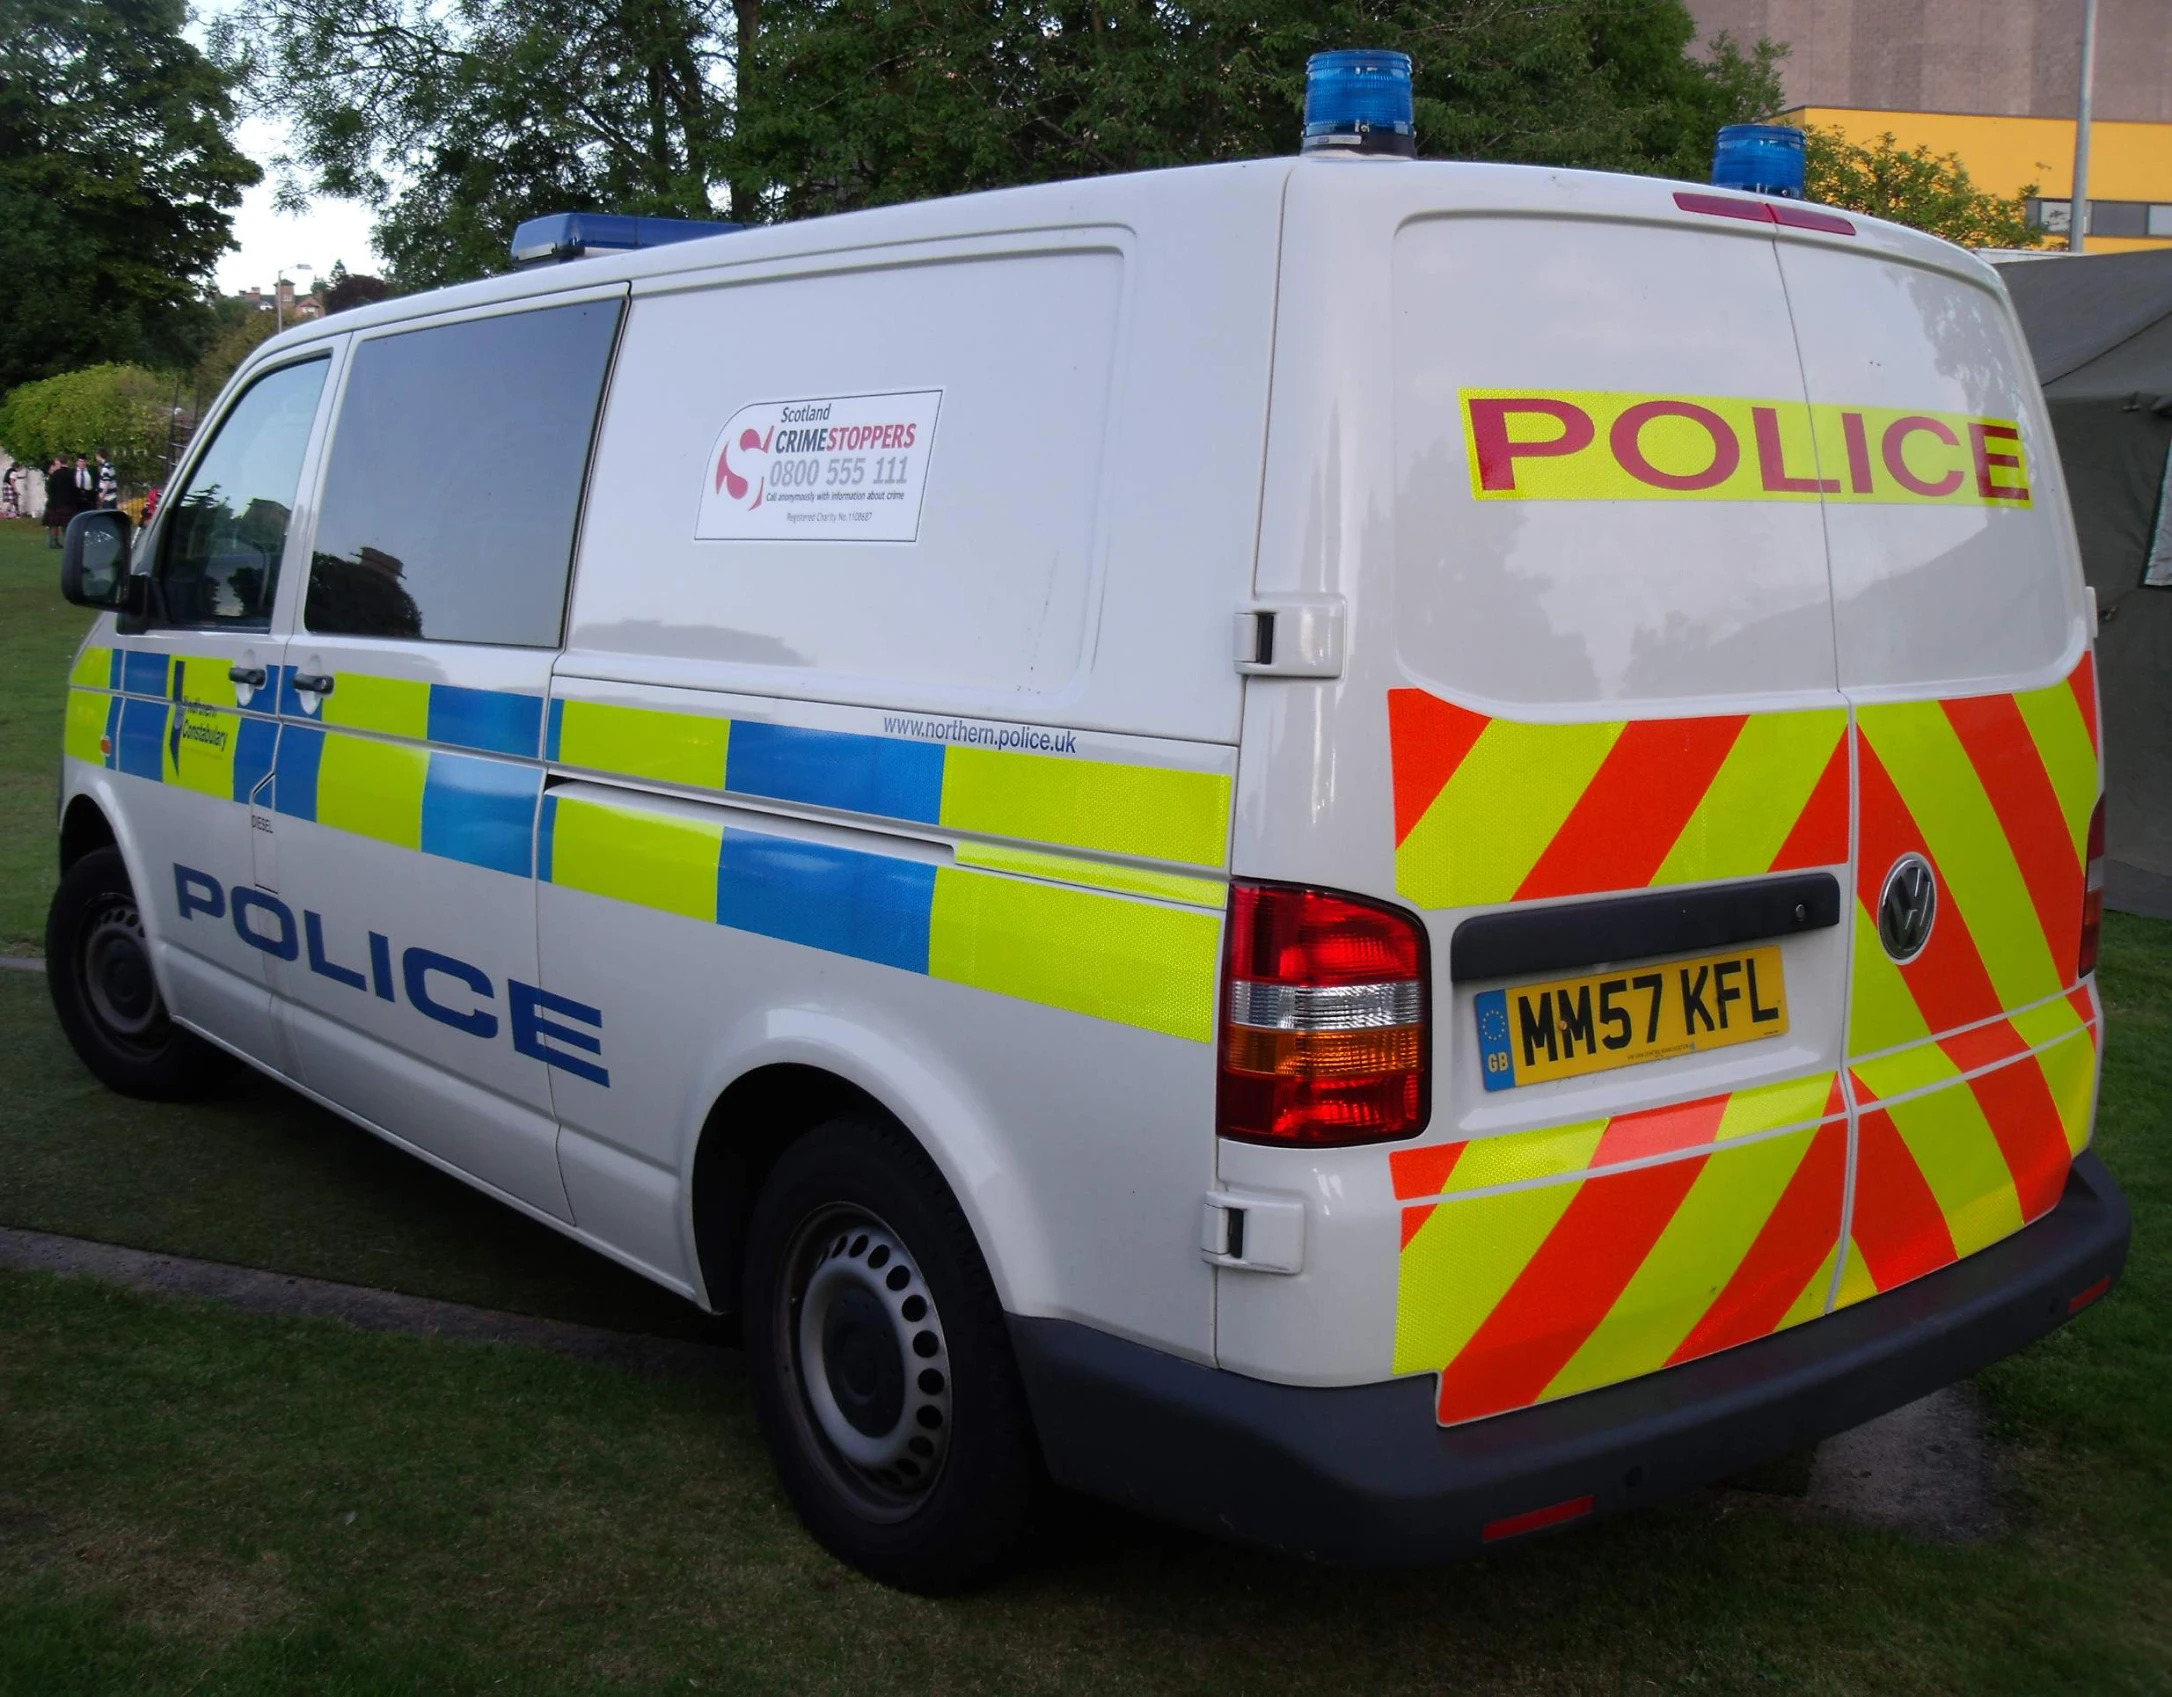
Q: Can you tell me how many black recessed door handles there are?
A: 2